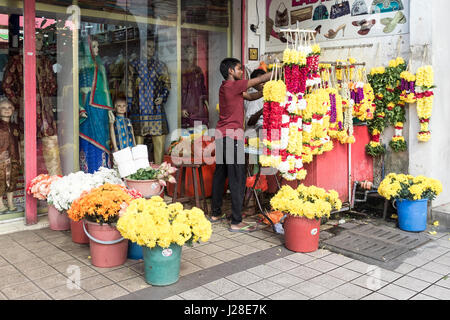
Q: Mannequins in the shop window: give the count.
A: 6